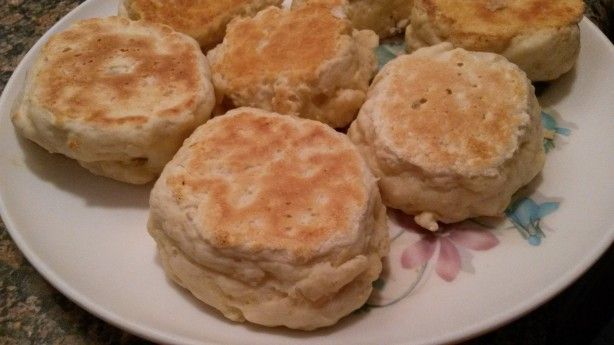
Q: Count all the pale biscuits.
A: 7